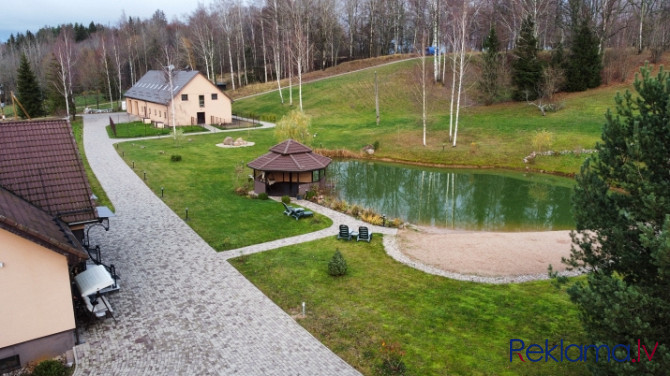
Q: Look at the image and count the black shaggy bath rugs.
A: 0